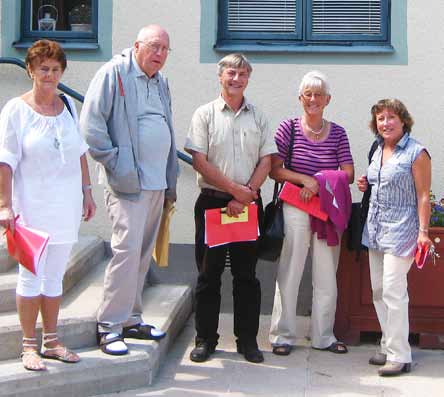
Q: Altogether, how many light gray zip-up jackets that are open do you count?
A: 1